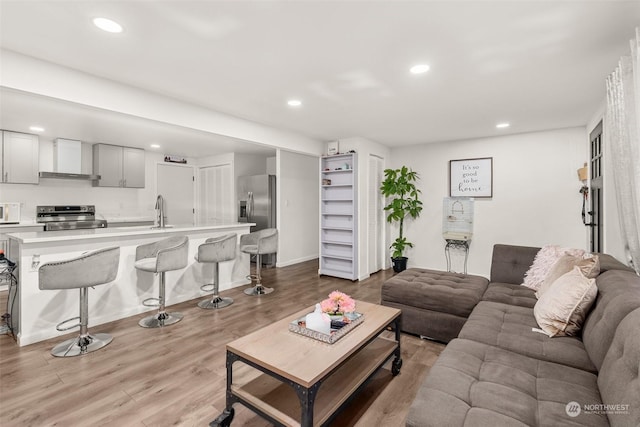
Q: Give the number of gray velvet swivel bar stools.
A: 4